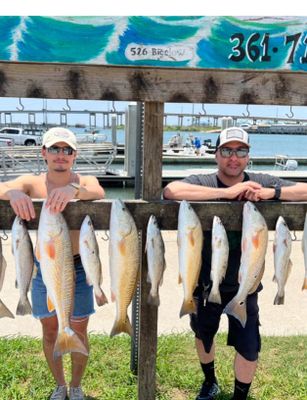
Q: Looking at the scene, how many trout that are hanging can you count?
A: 5